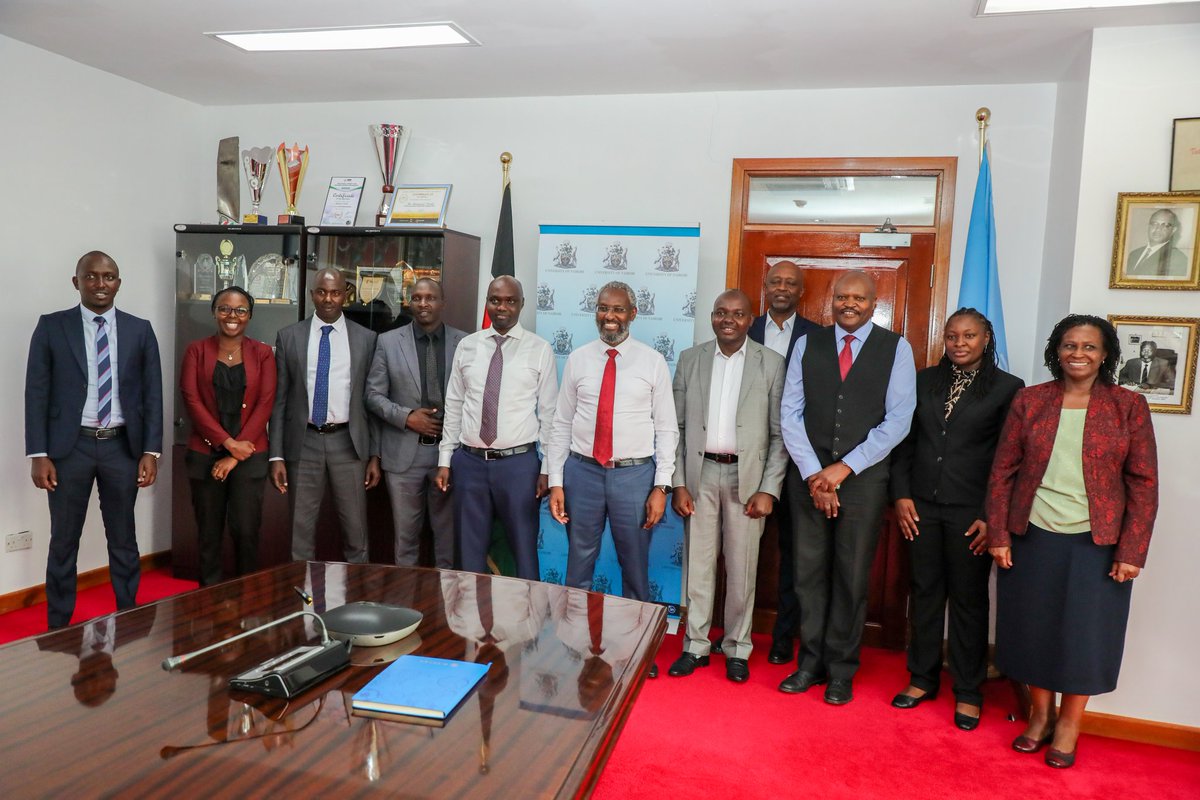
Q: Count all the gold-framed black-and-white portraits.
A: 2